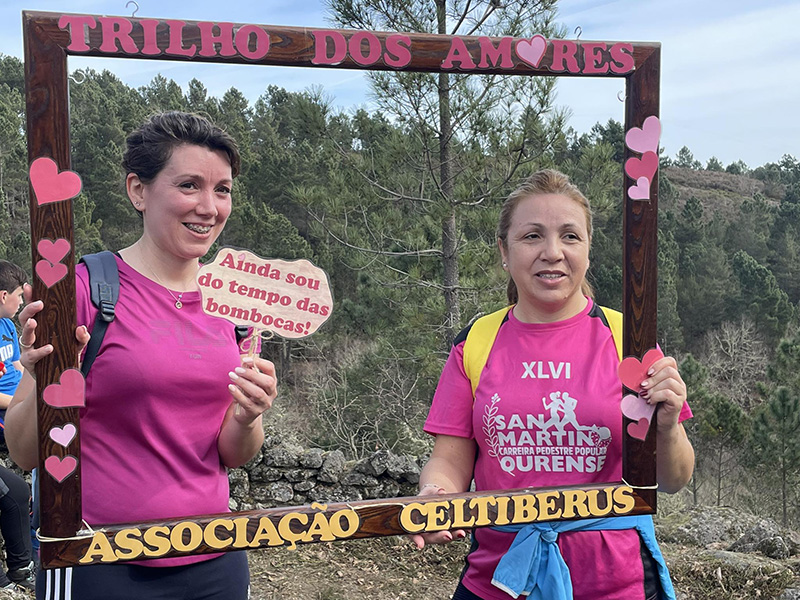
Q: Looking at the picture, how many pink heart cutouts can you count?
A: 13